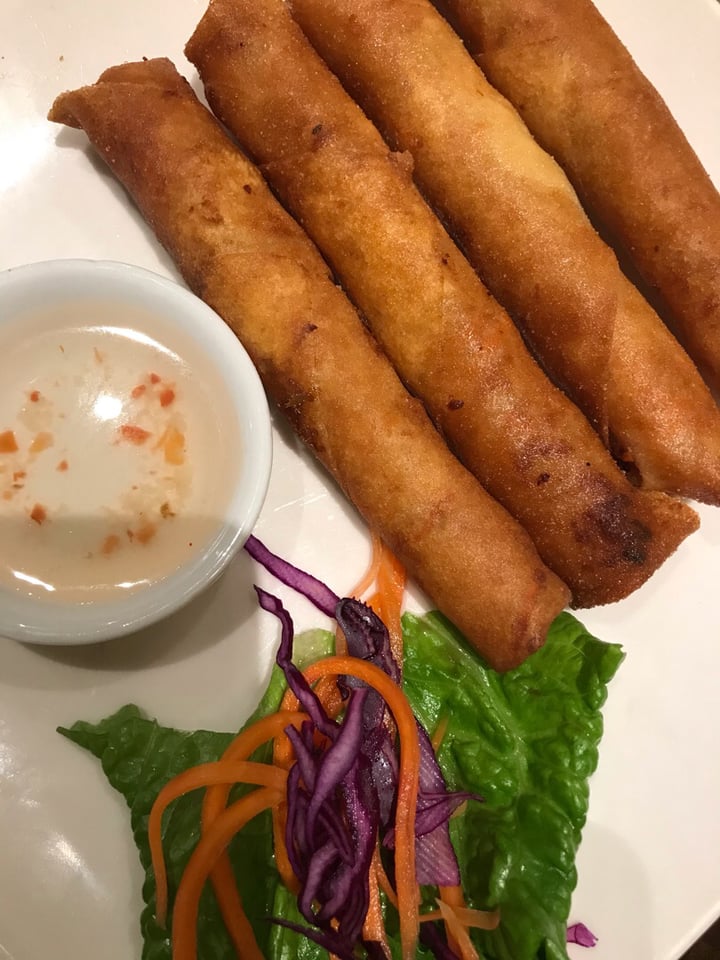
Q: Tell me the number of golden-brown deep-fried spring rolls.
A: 4